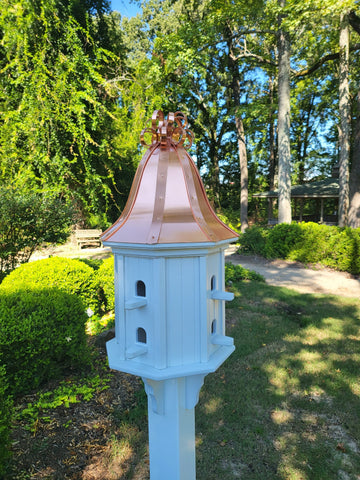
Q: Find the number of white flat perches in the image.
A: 4